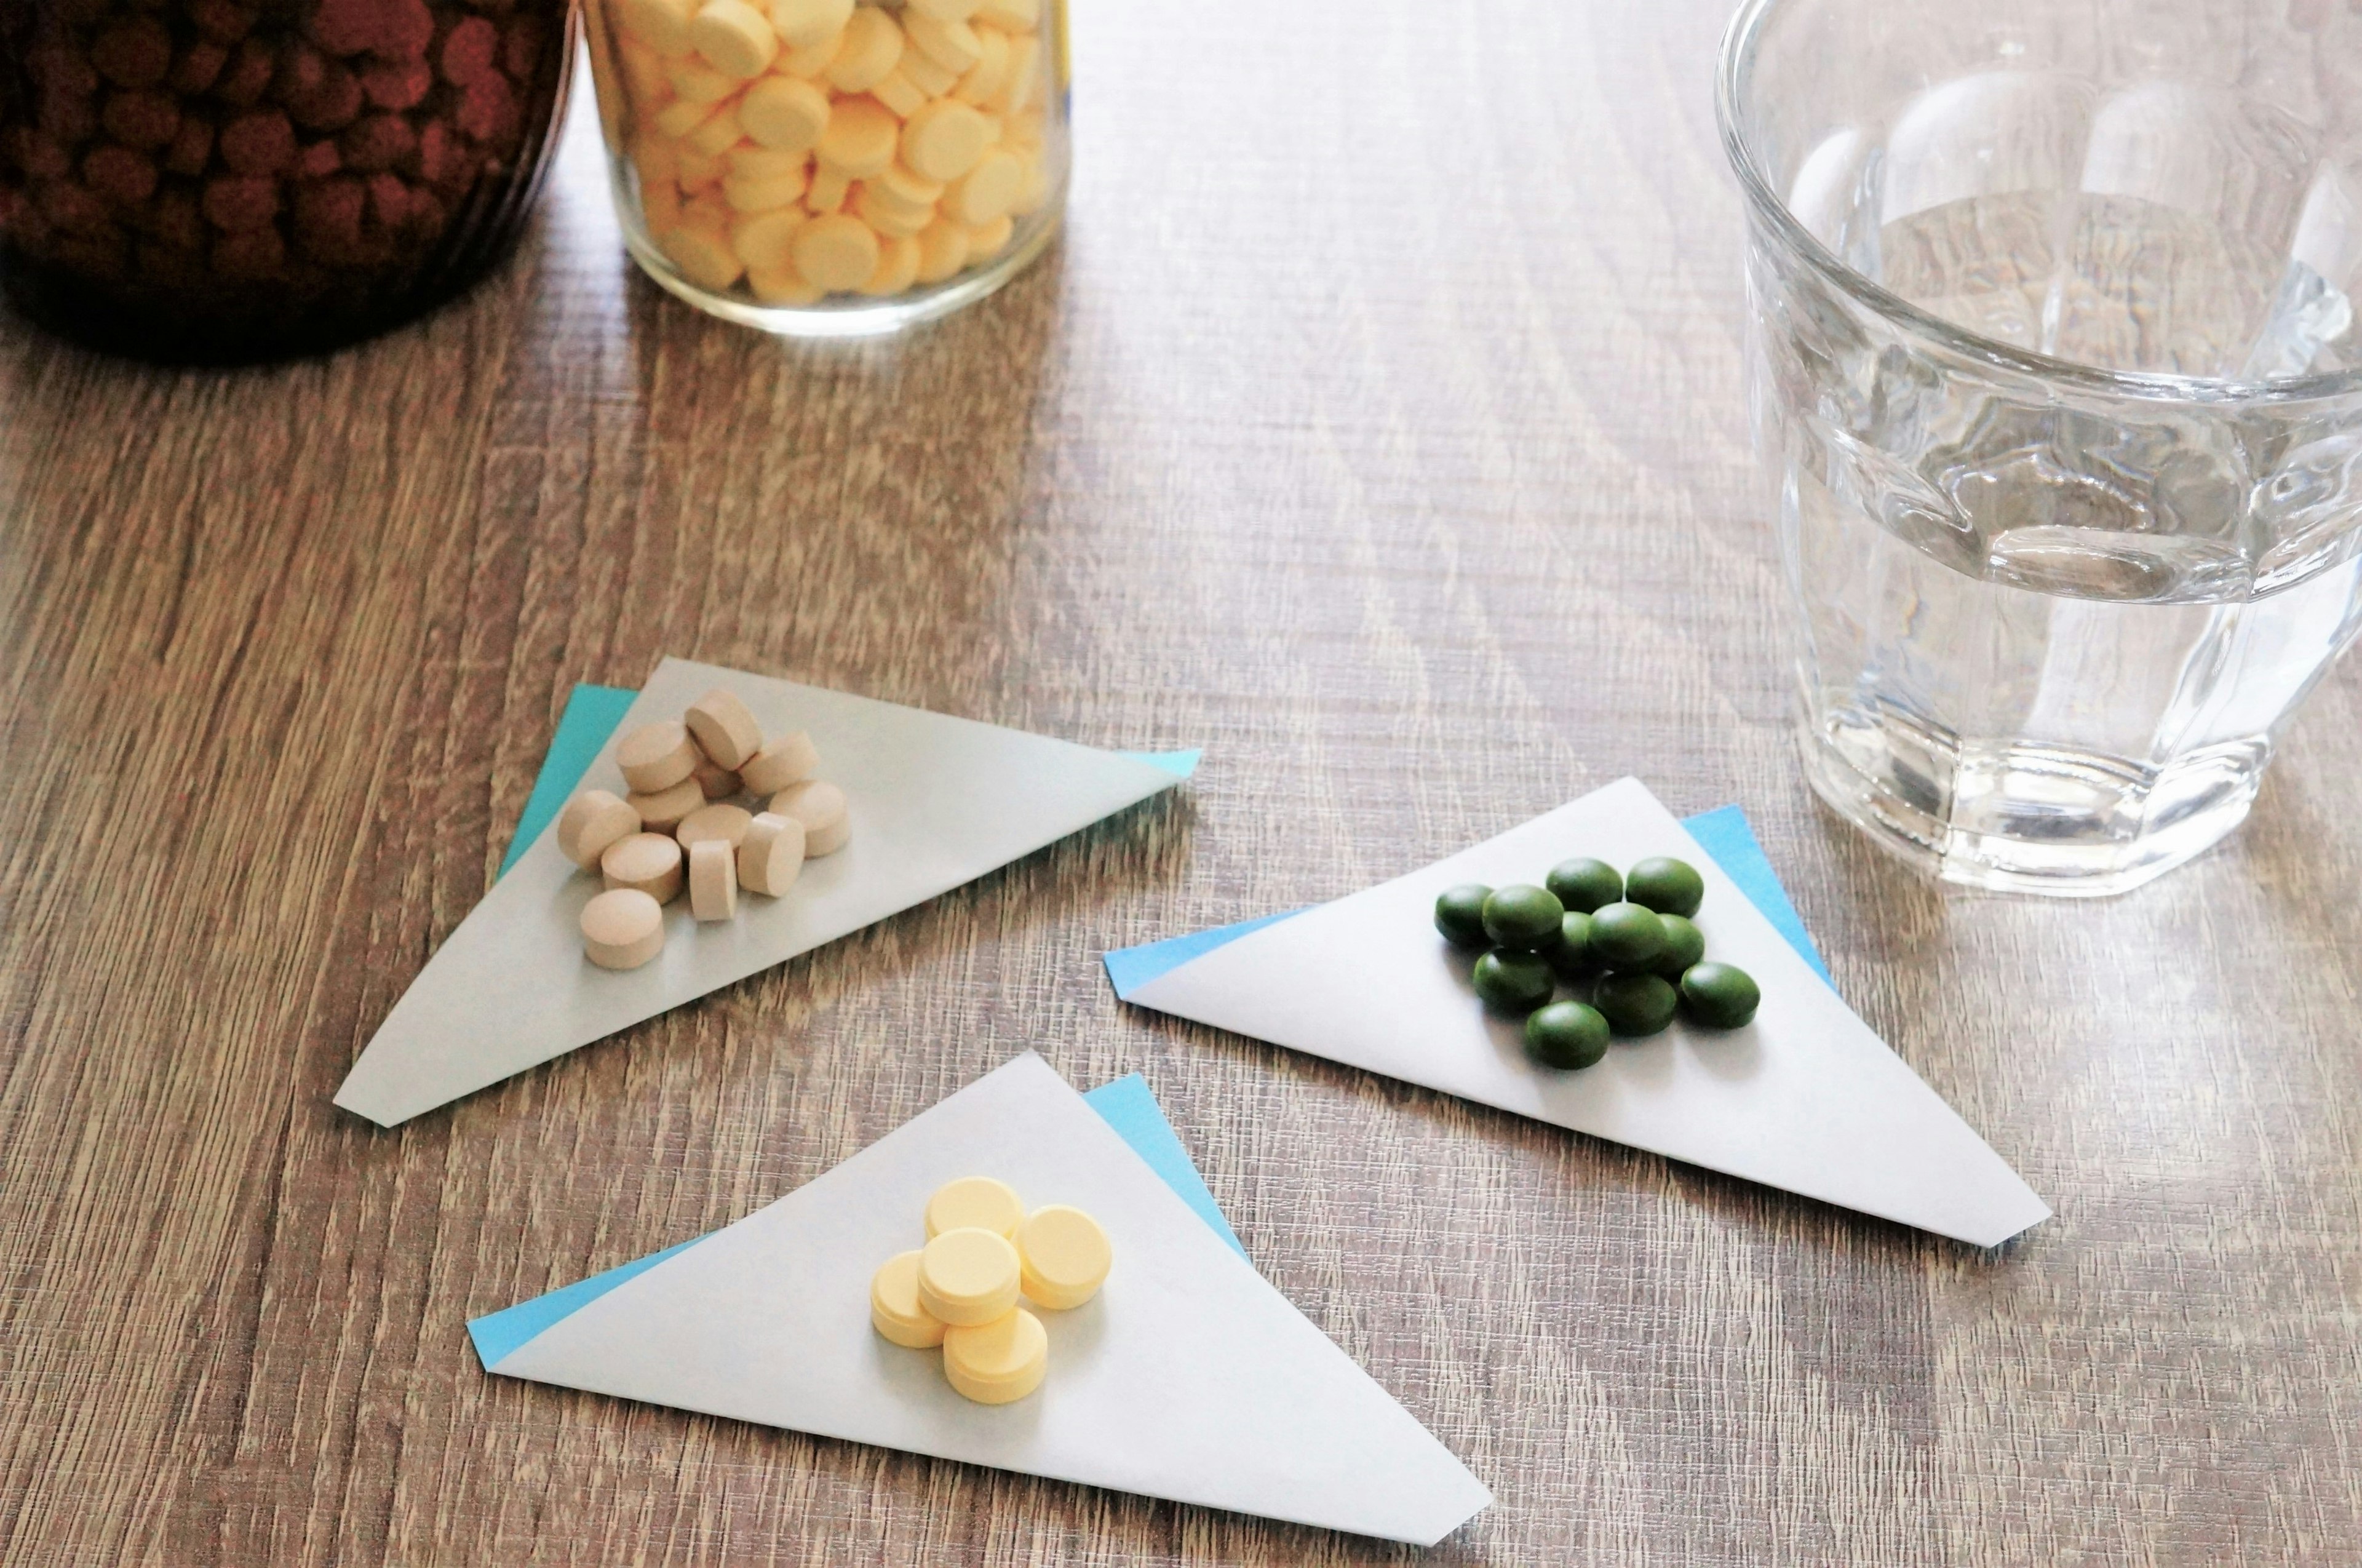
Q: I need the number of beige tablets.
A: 12